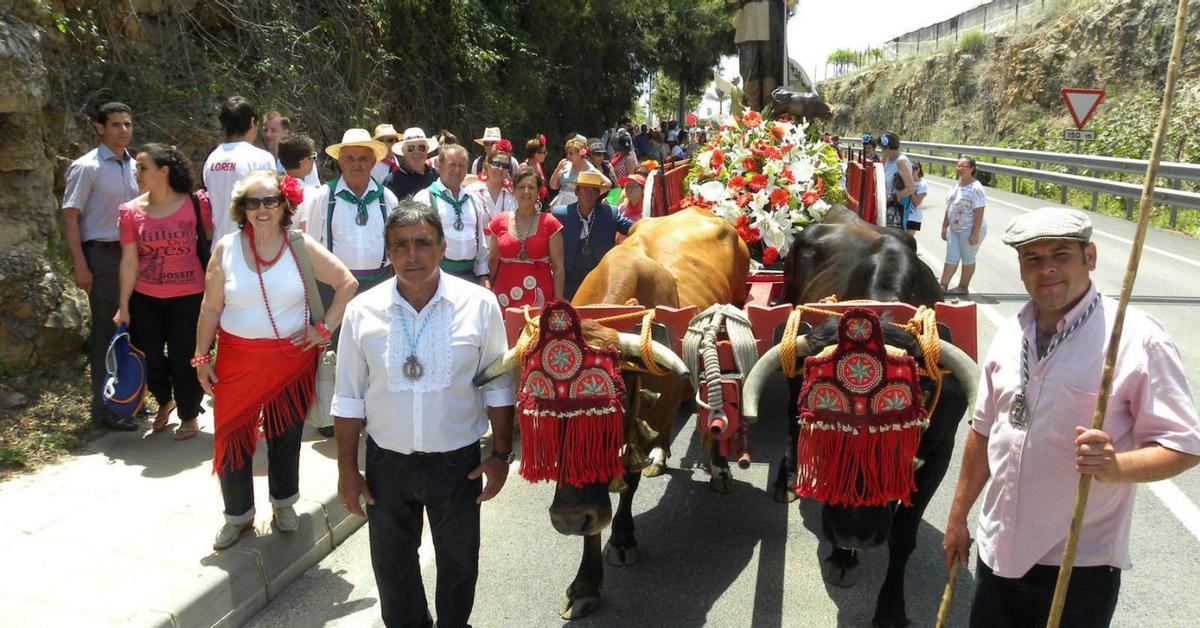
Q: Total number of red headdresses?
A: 2